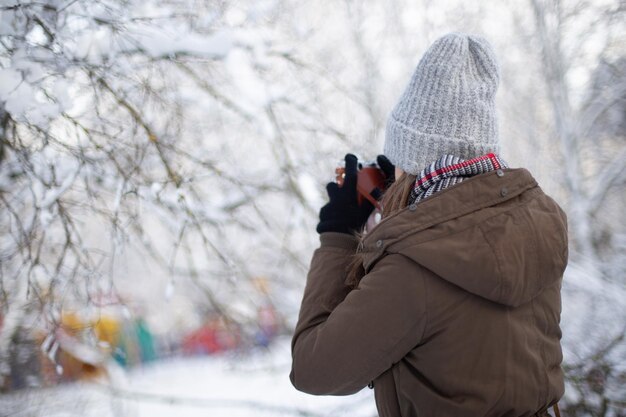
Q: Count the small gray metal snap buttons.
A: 4